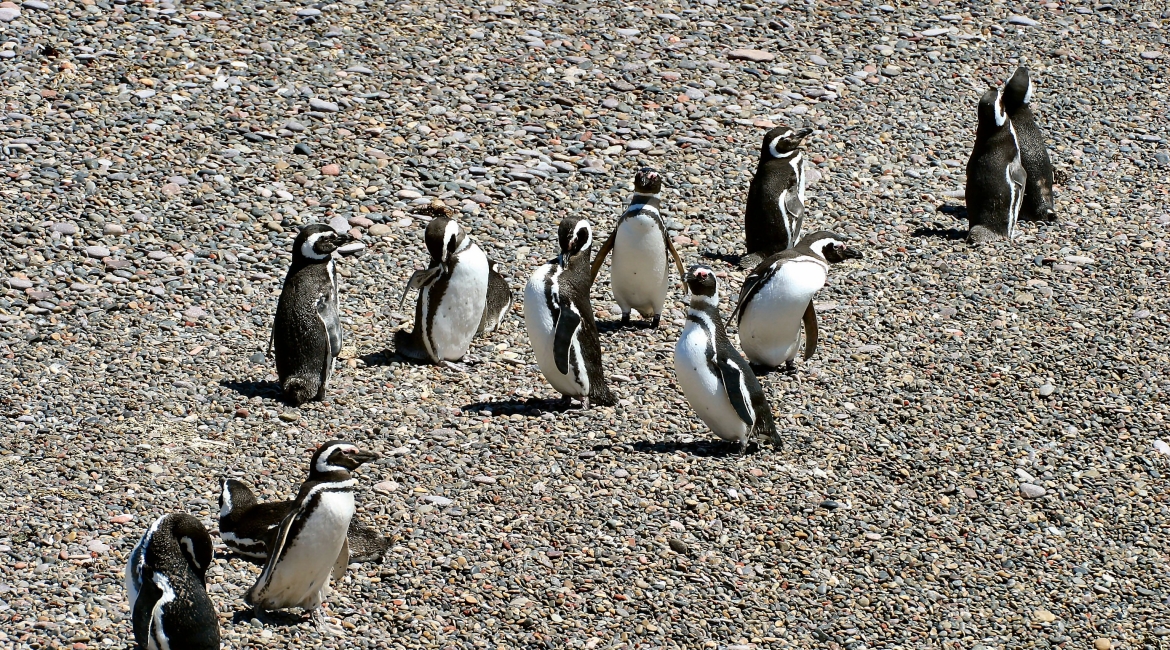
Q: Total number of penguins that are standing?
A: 11